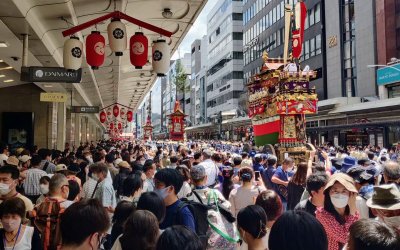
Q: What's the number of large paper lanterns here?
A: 5